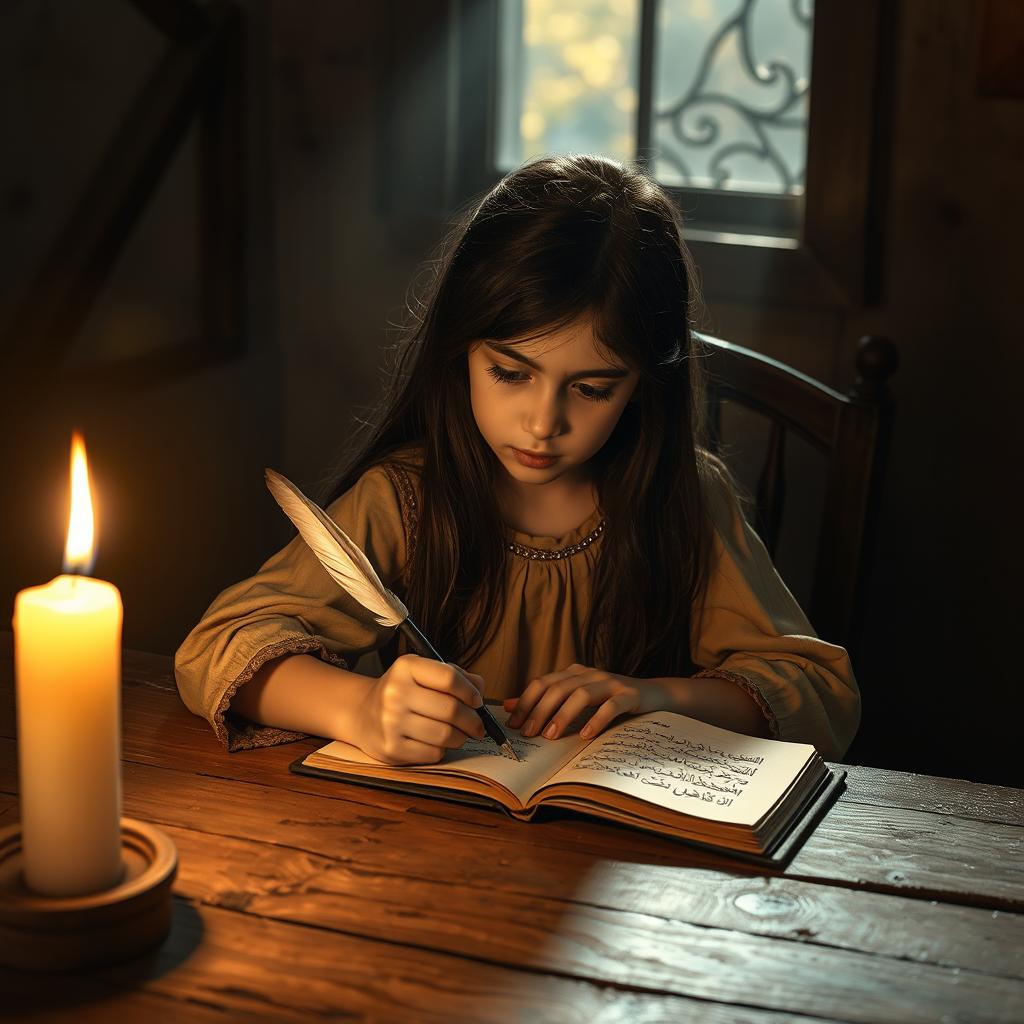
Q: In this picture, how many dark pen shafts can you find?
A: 1